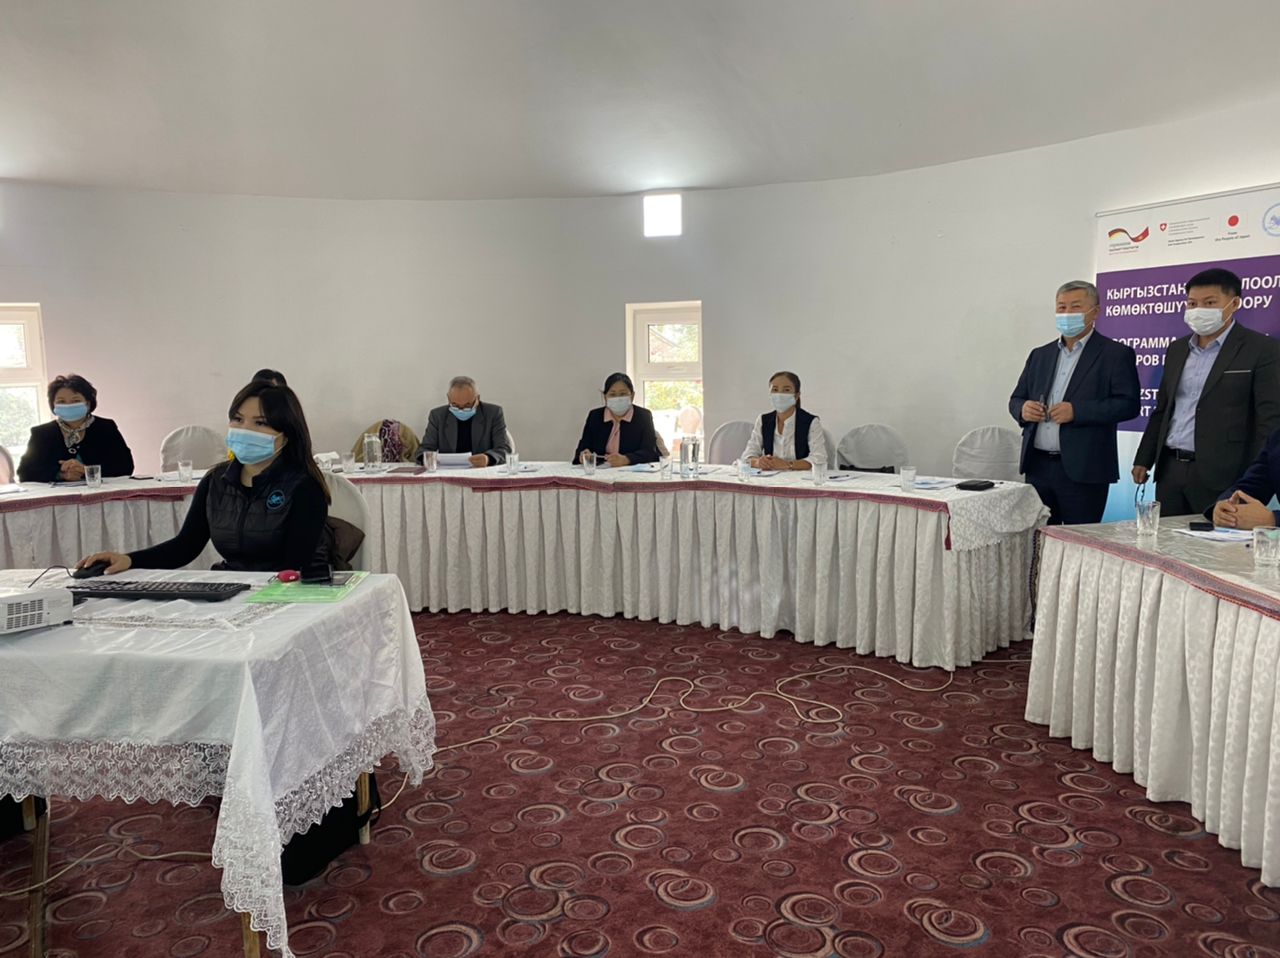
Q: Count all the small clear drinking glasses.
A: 12